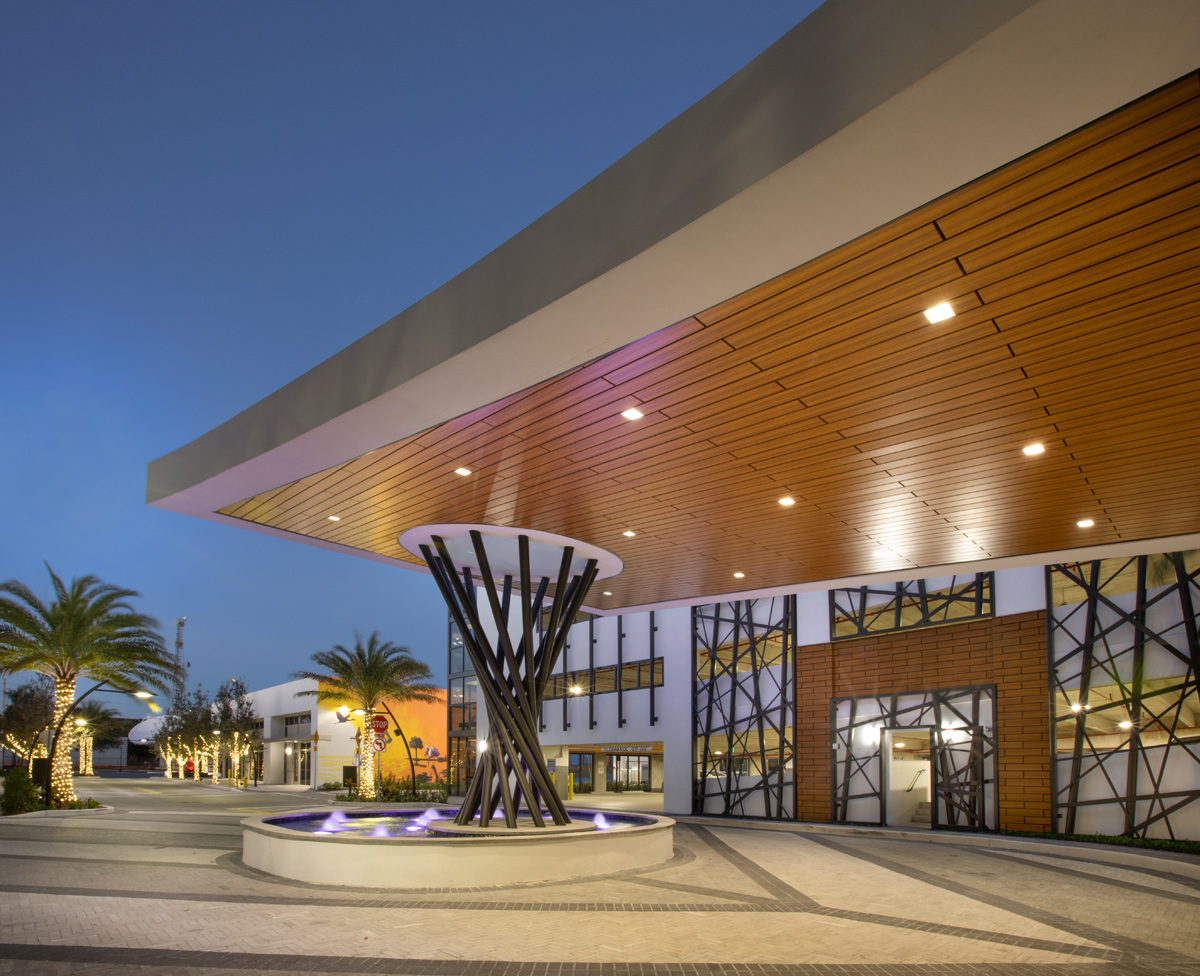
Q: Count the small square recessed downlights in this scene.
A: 11